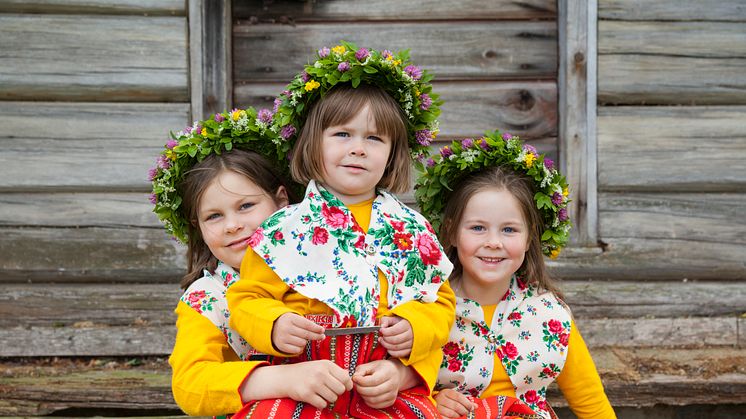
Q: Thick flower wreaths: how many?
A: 3